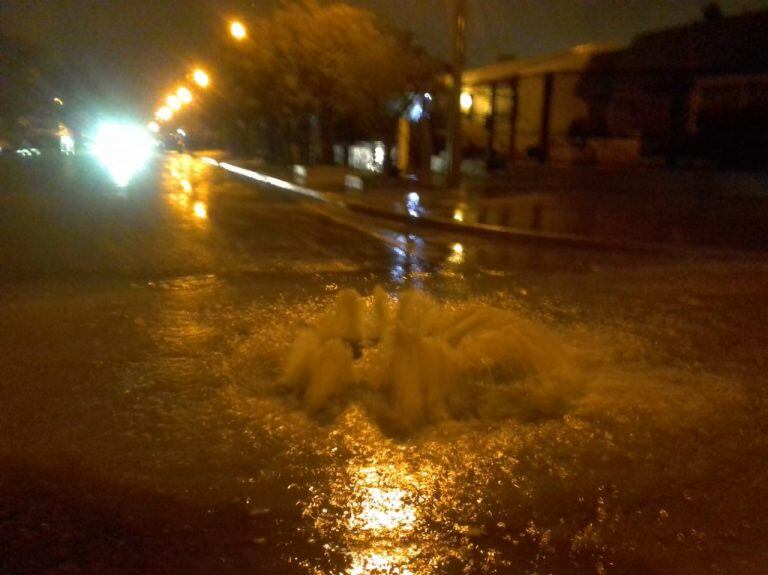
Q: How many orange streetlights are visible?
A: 6